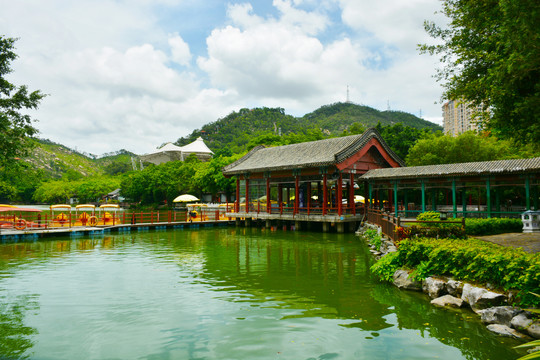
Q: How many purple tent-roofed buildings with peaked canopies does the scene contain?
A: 0